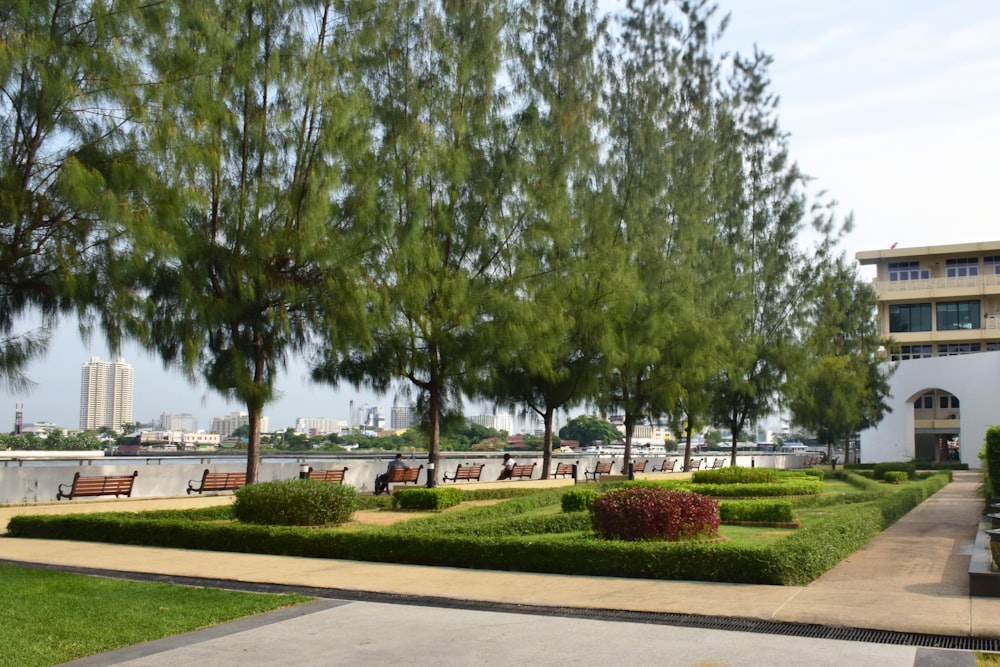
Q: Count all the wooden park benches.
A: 12